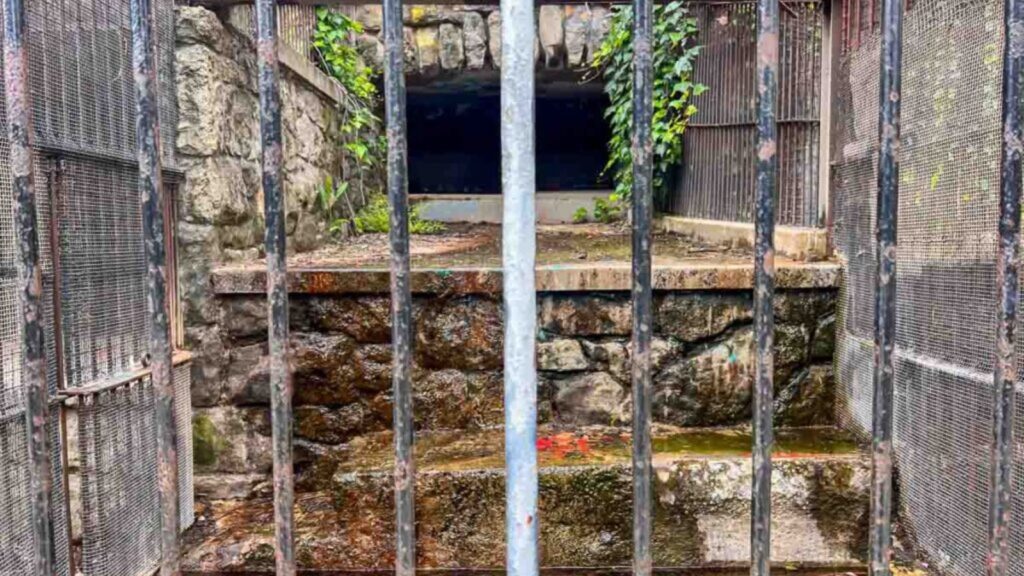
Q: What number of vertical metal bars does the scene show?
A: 9